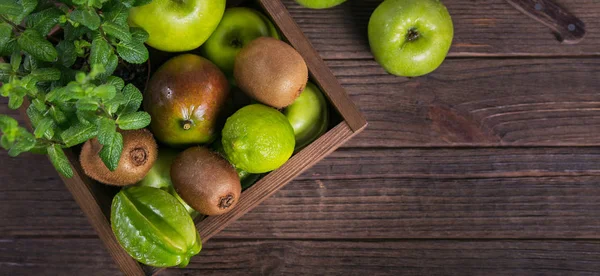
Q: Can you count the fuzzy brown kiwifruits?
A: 3